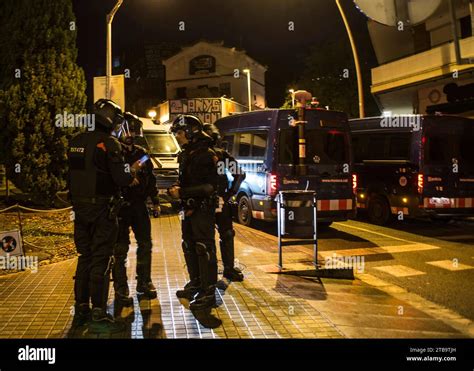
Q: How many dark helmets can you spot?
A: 4